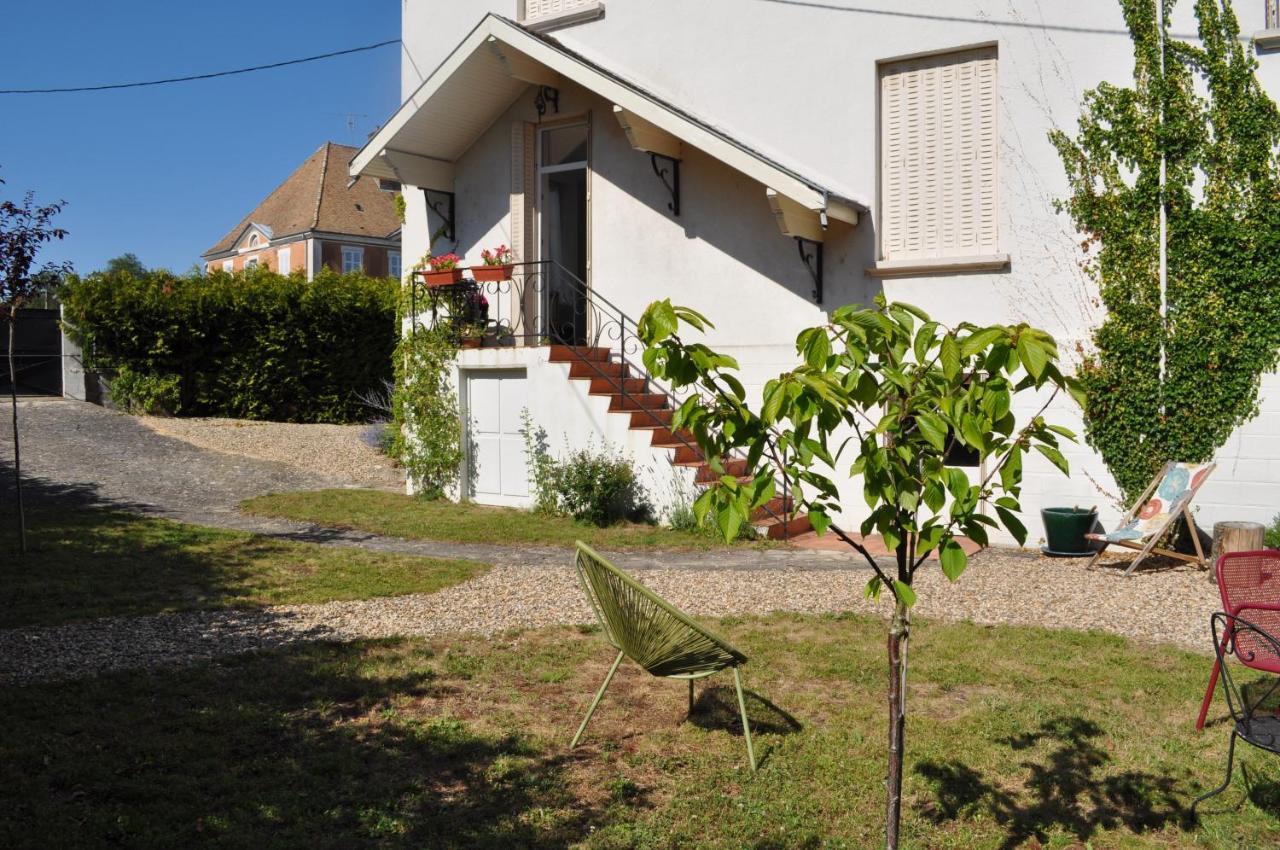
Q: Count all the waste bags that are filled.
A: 0